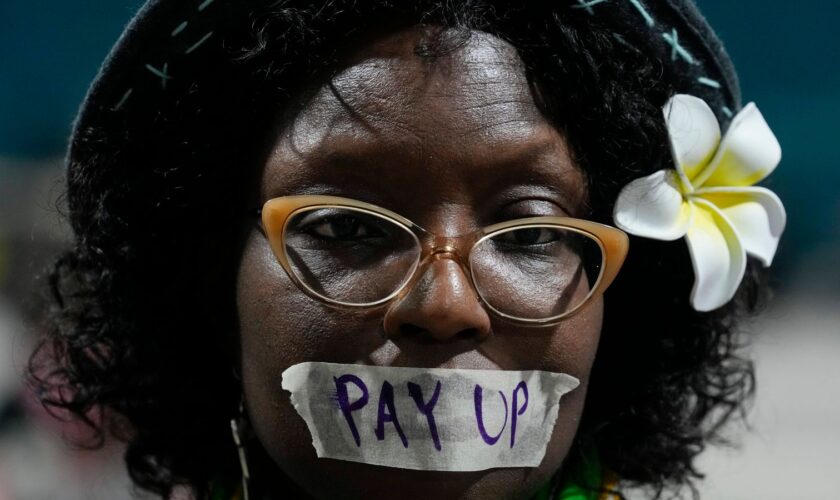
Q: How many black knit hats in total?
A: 1